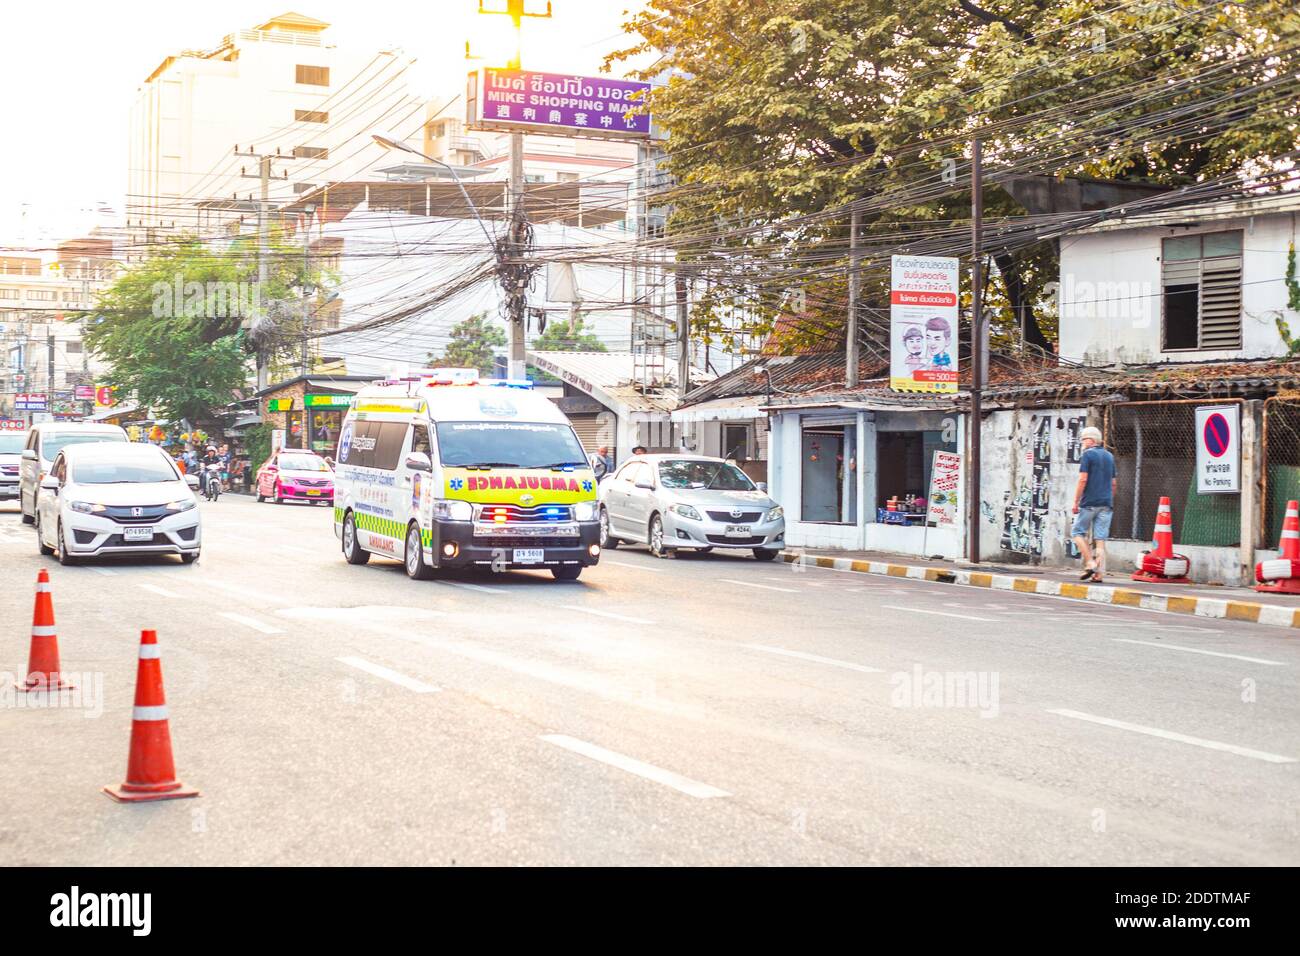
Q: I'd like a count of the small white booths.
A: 2